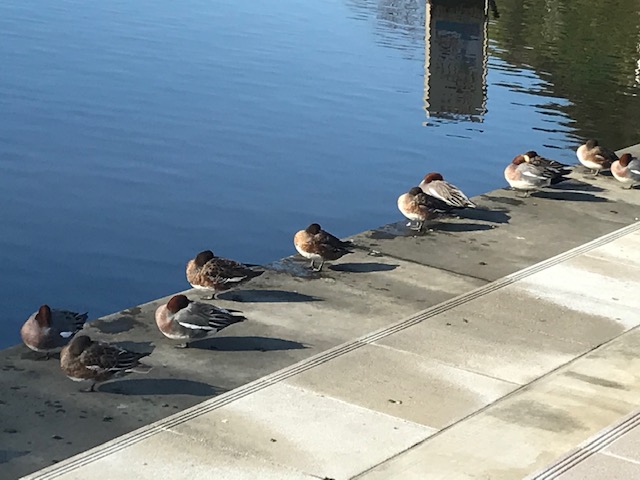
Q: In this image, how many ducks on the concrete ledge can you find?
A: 11